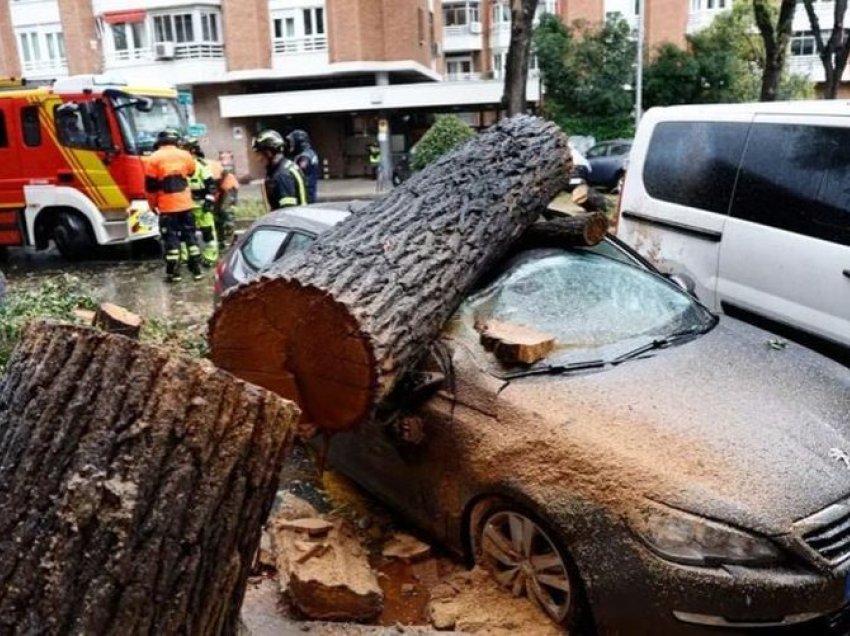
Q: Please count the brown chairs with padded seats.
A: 0